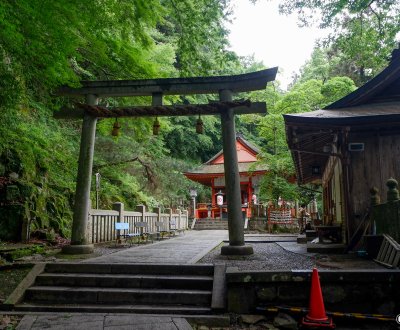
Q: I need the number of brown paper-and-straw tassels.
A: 3